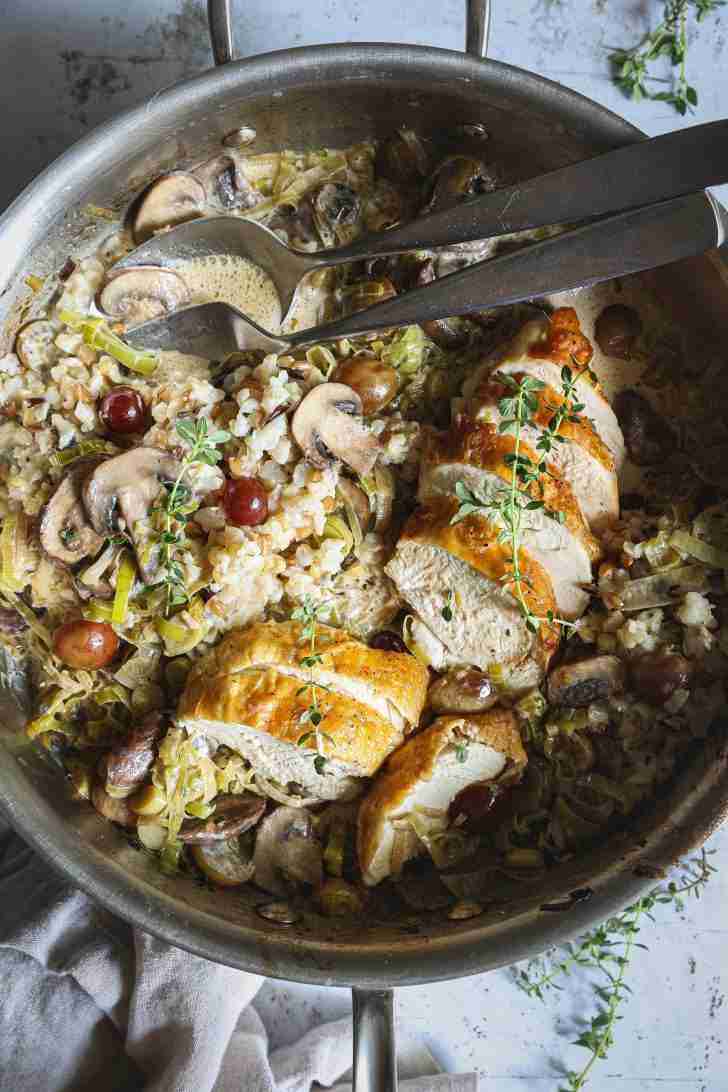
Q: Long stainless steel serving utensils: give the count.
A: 2